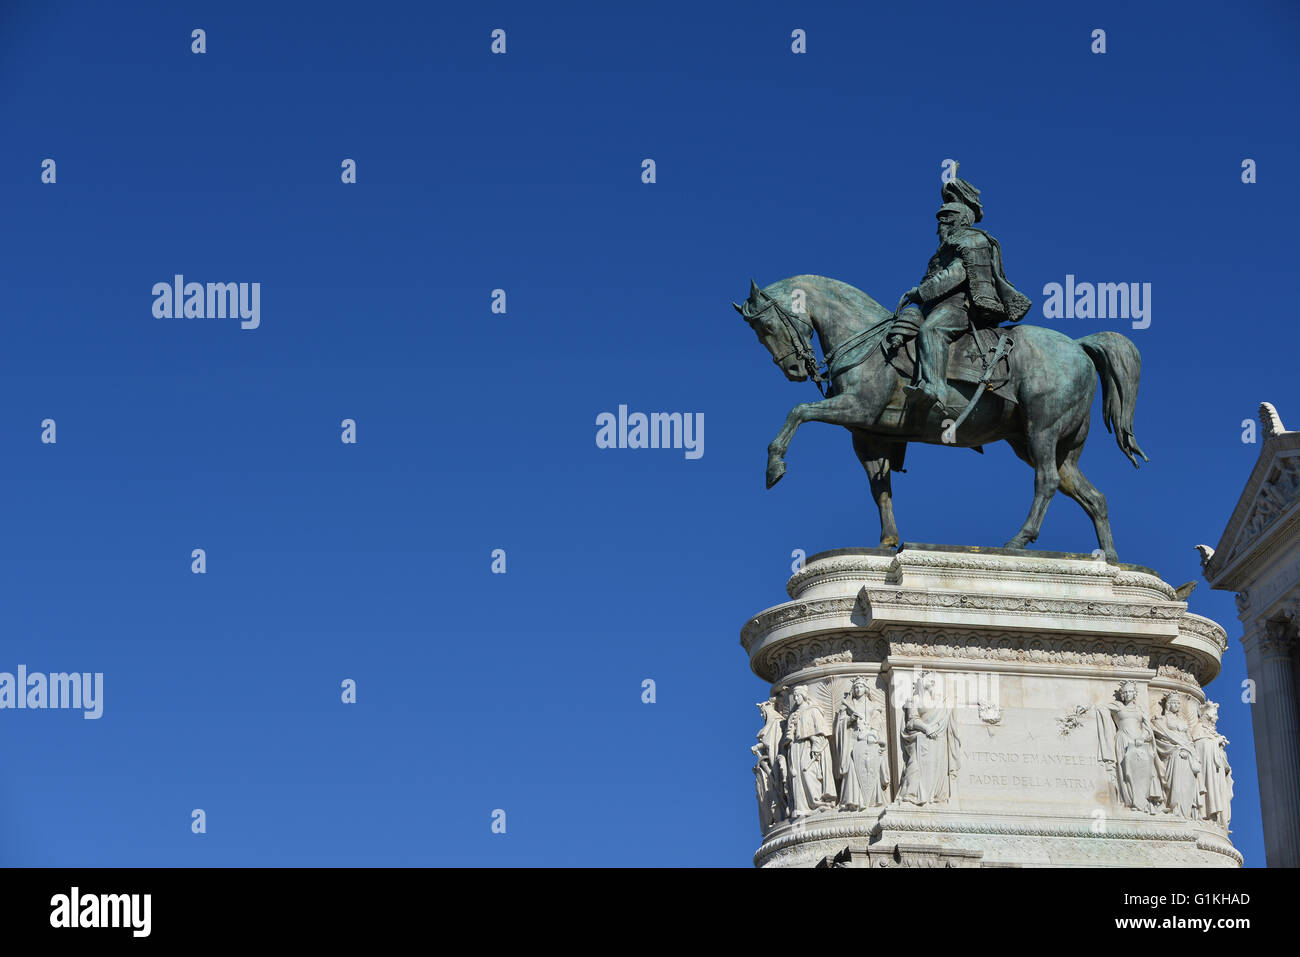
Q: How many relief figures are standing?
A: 7